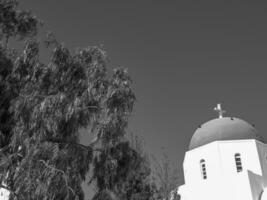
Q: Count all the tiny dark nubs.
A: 3